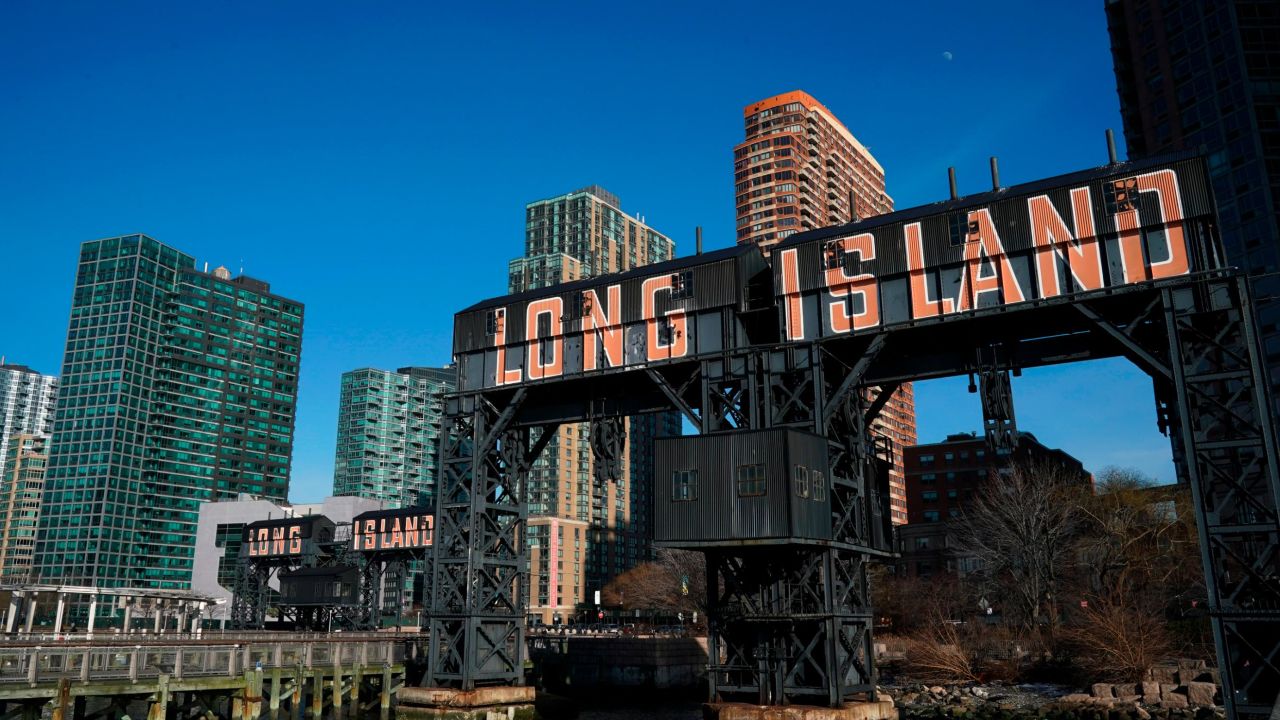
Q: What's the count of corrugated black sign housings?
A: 4